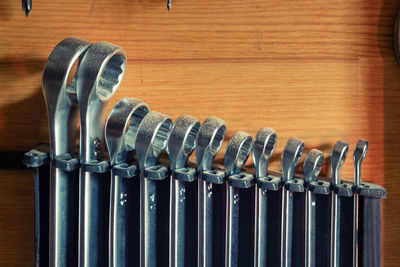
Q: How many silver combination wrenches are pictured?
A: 12